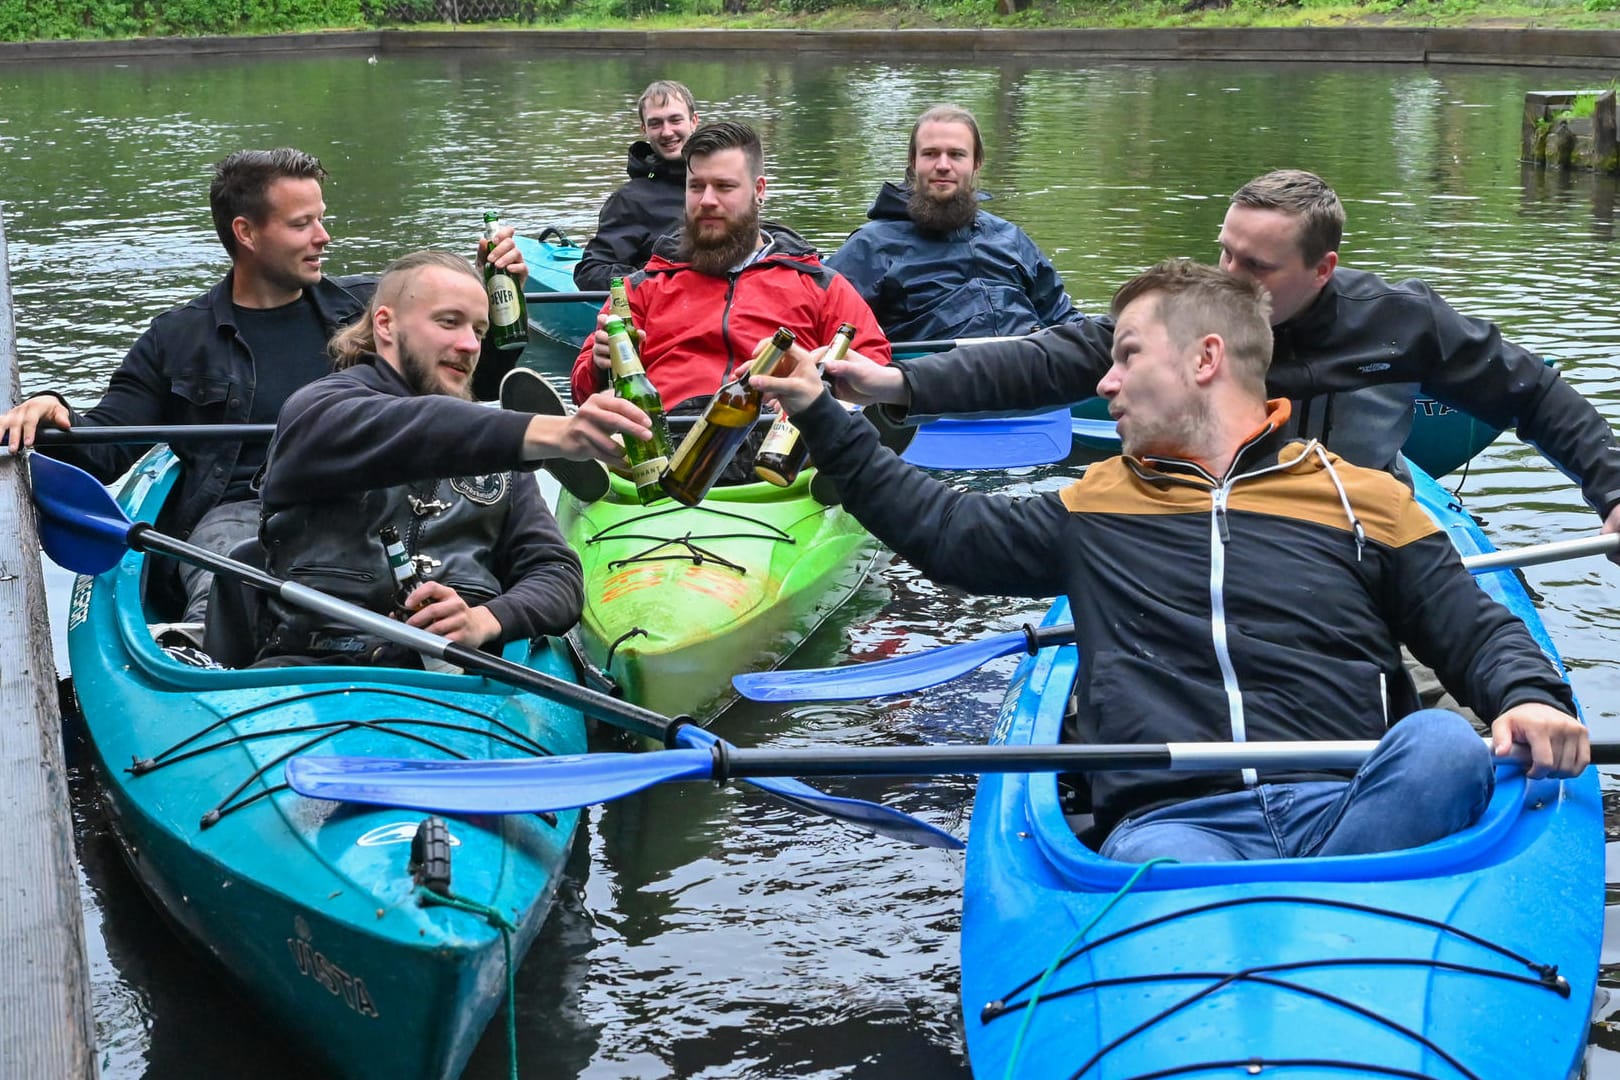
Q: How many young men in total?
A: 7